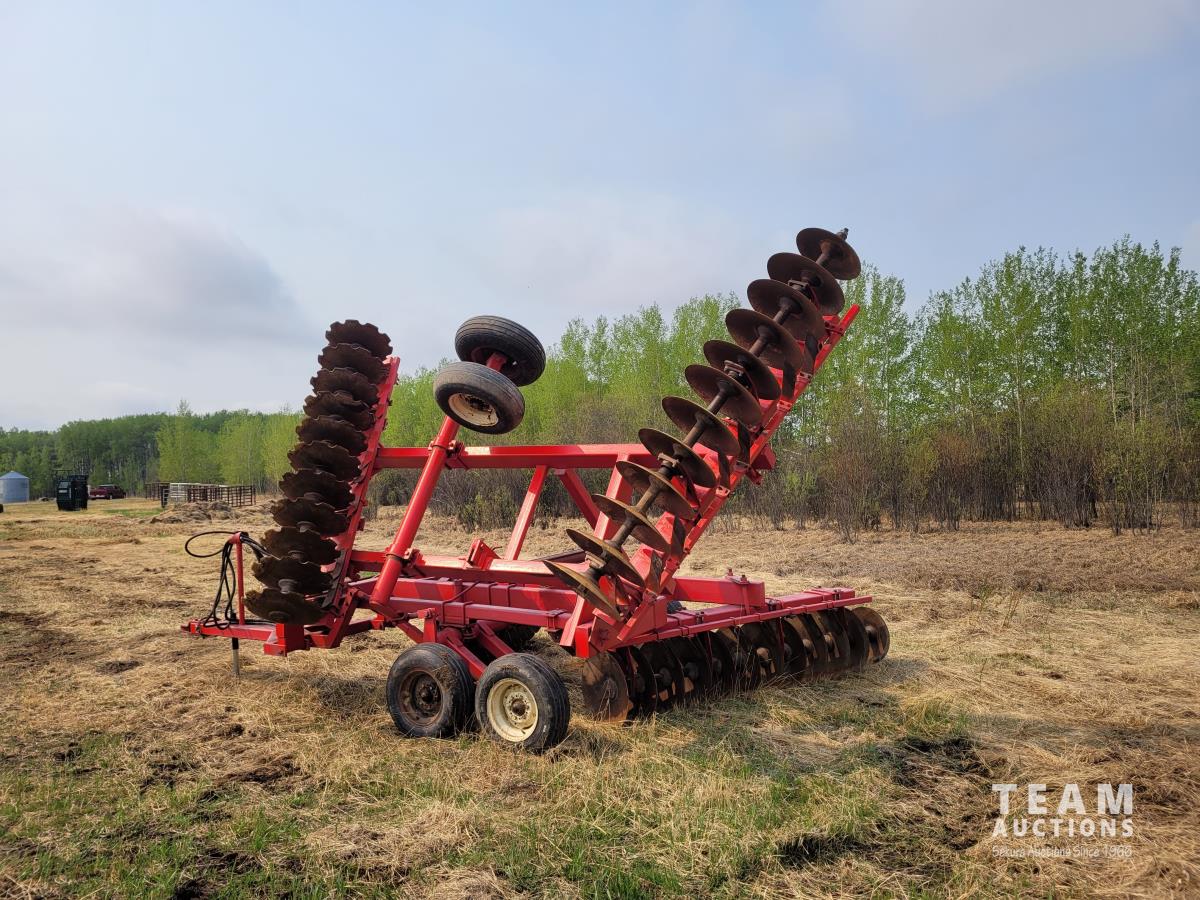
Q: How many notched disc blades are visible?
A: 11